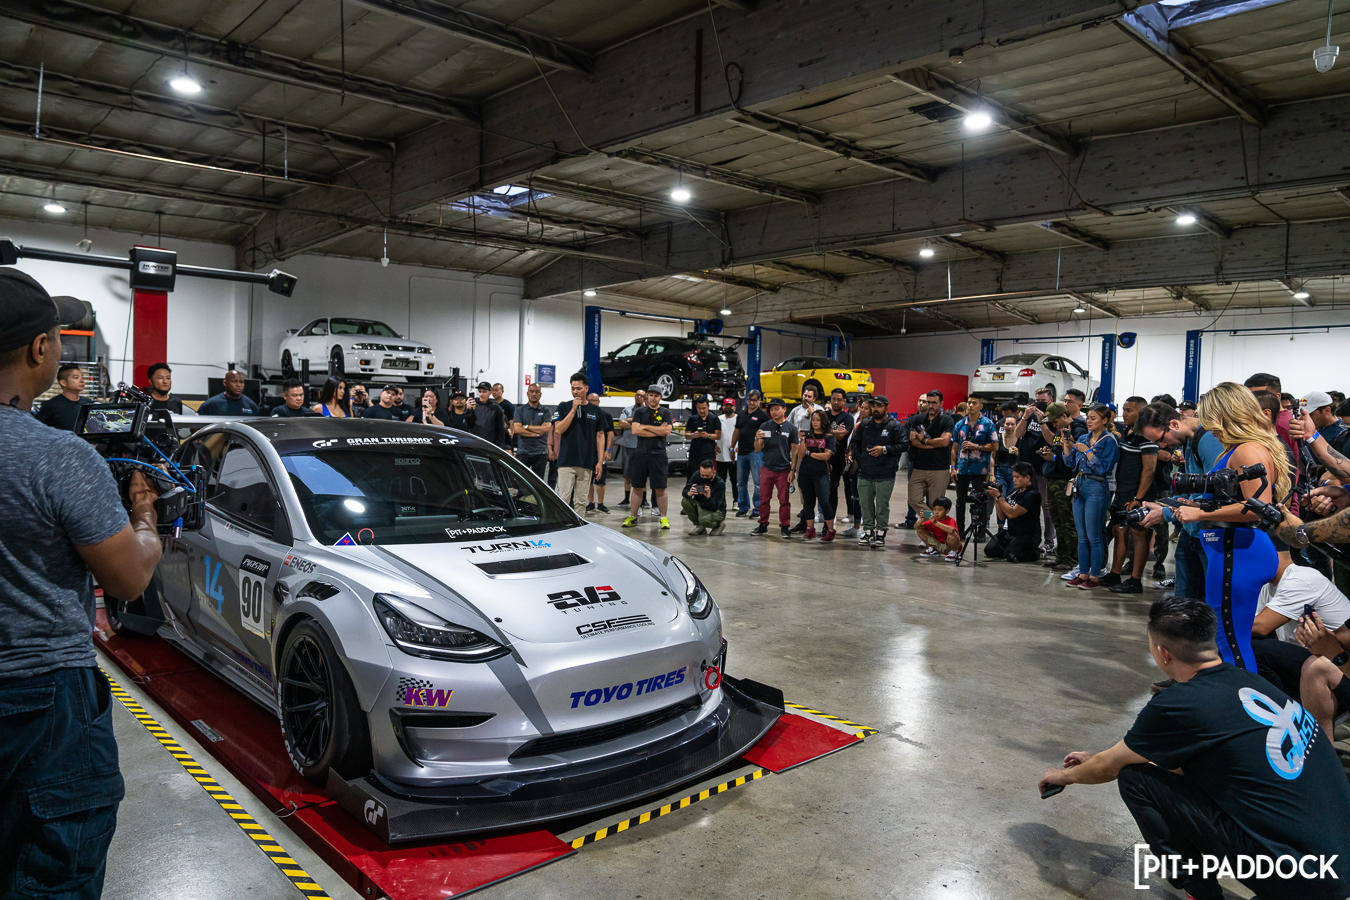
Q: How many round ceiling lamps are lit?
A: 10